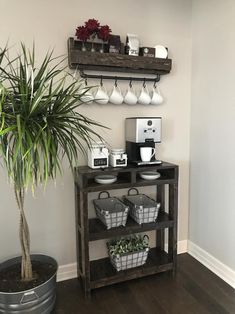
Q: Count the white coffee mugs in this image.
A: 7